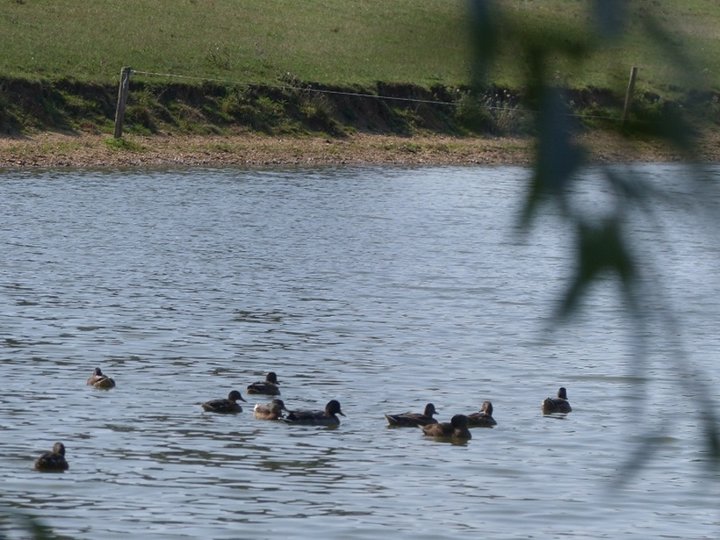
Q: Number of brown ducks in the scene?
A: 10